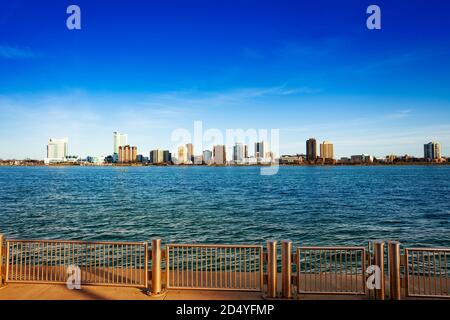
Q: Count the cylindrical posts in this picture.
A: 6